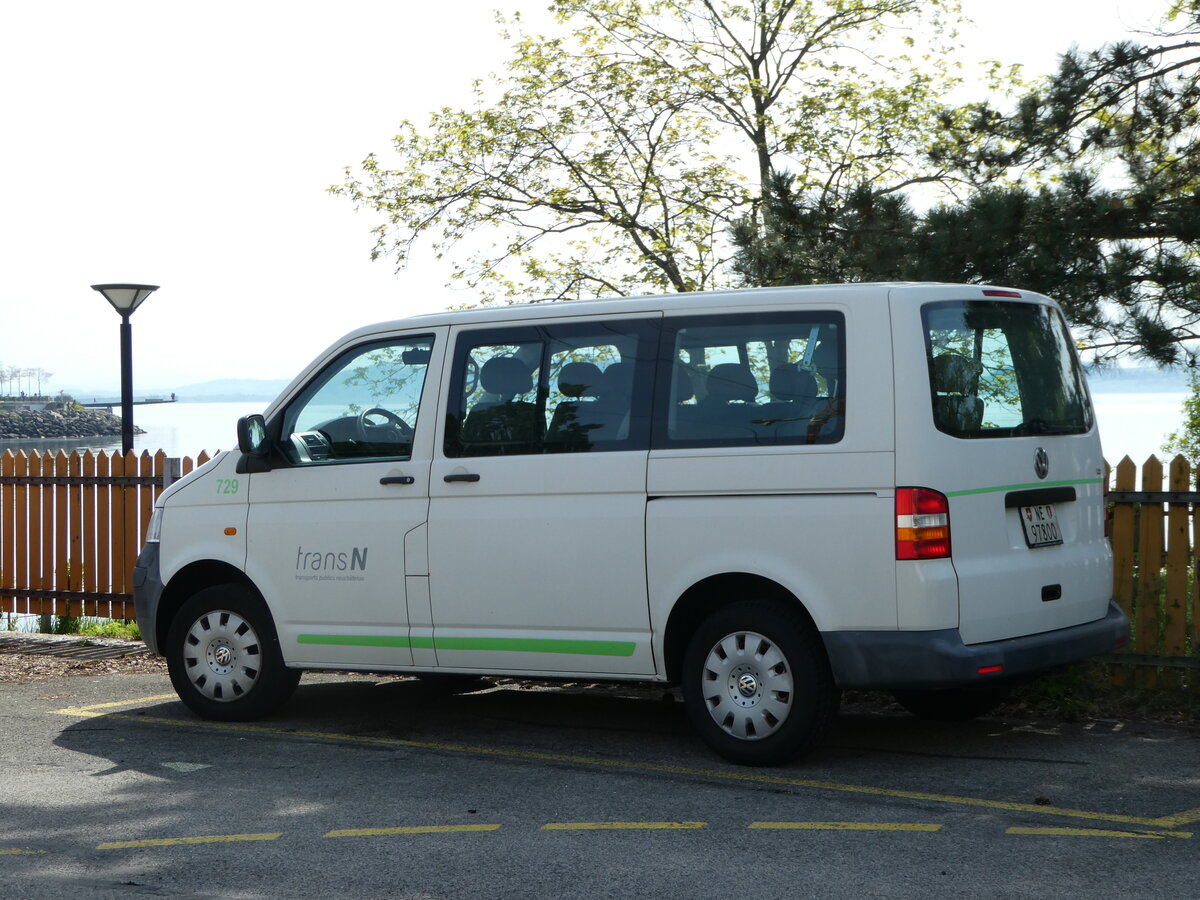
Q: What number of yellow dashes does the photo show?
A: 6